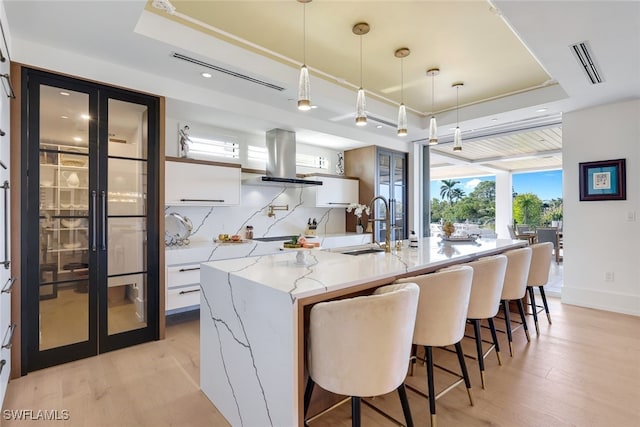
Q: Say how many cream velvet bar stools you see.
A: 5